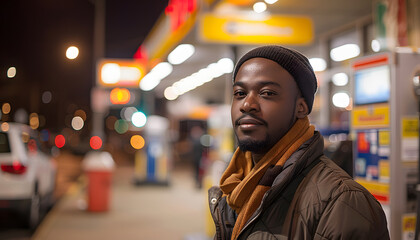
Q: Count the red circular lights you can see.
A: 2